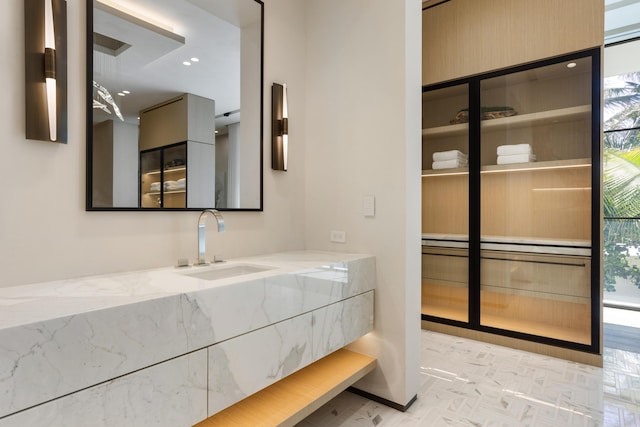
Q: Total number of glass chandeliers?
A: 1